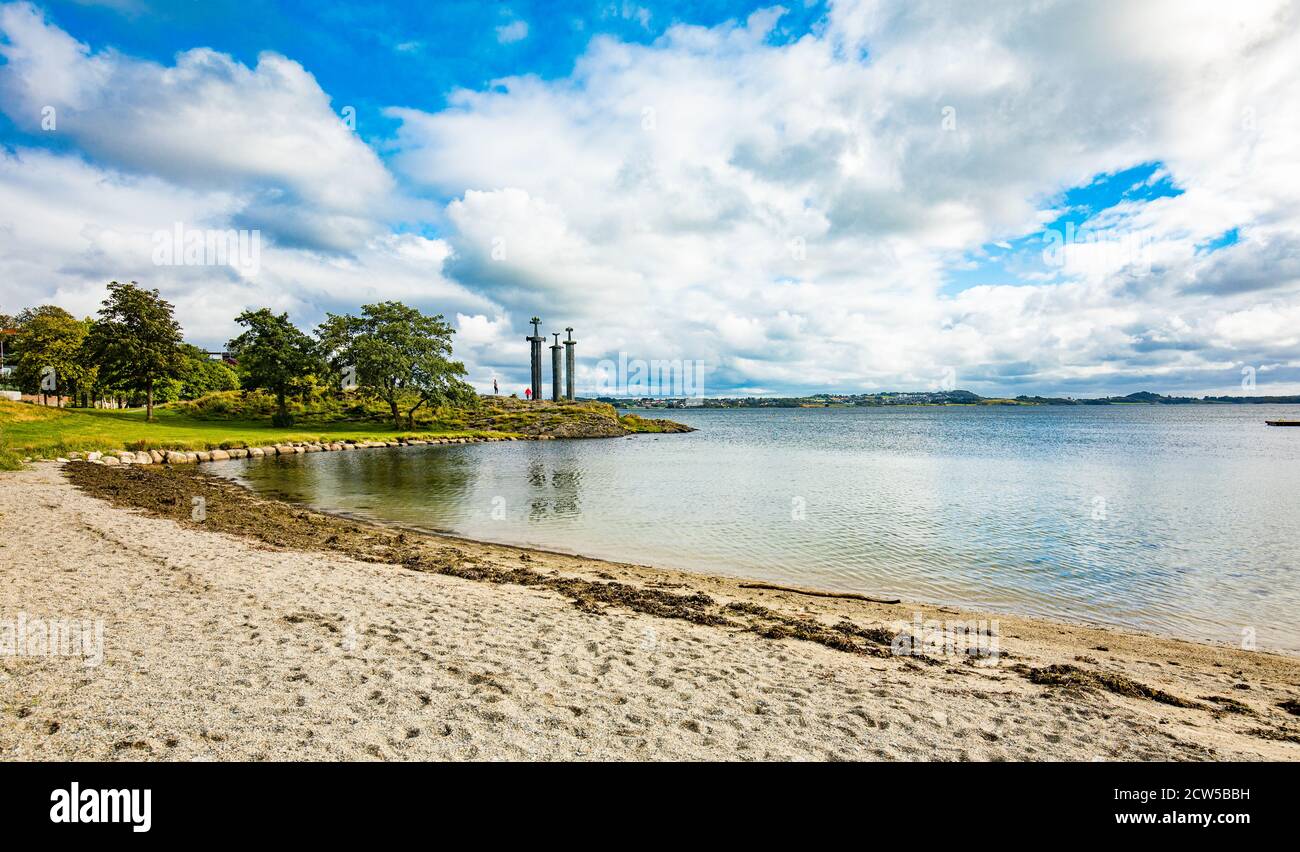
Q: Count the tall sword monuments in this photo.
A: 3